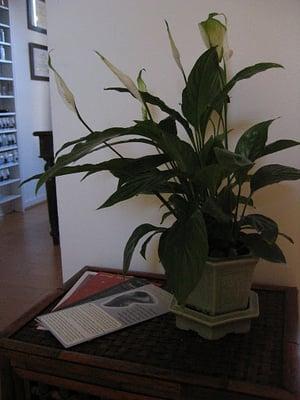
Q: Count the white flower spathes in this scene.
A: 5